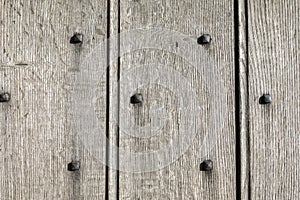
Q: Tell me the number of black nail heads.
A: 7